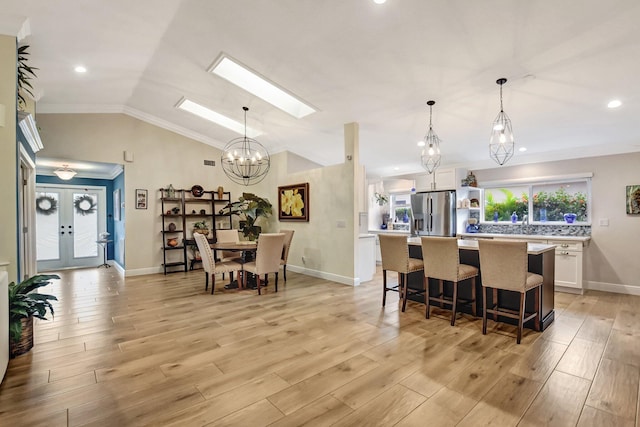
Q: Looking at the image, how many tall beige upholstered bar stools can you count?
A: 3